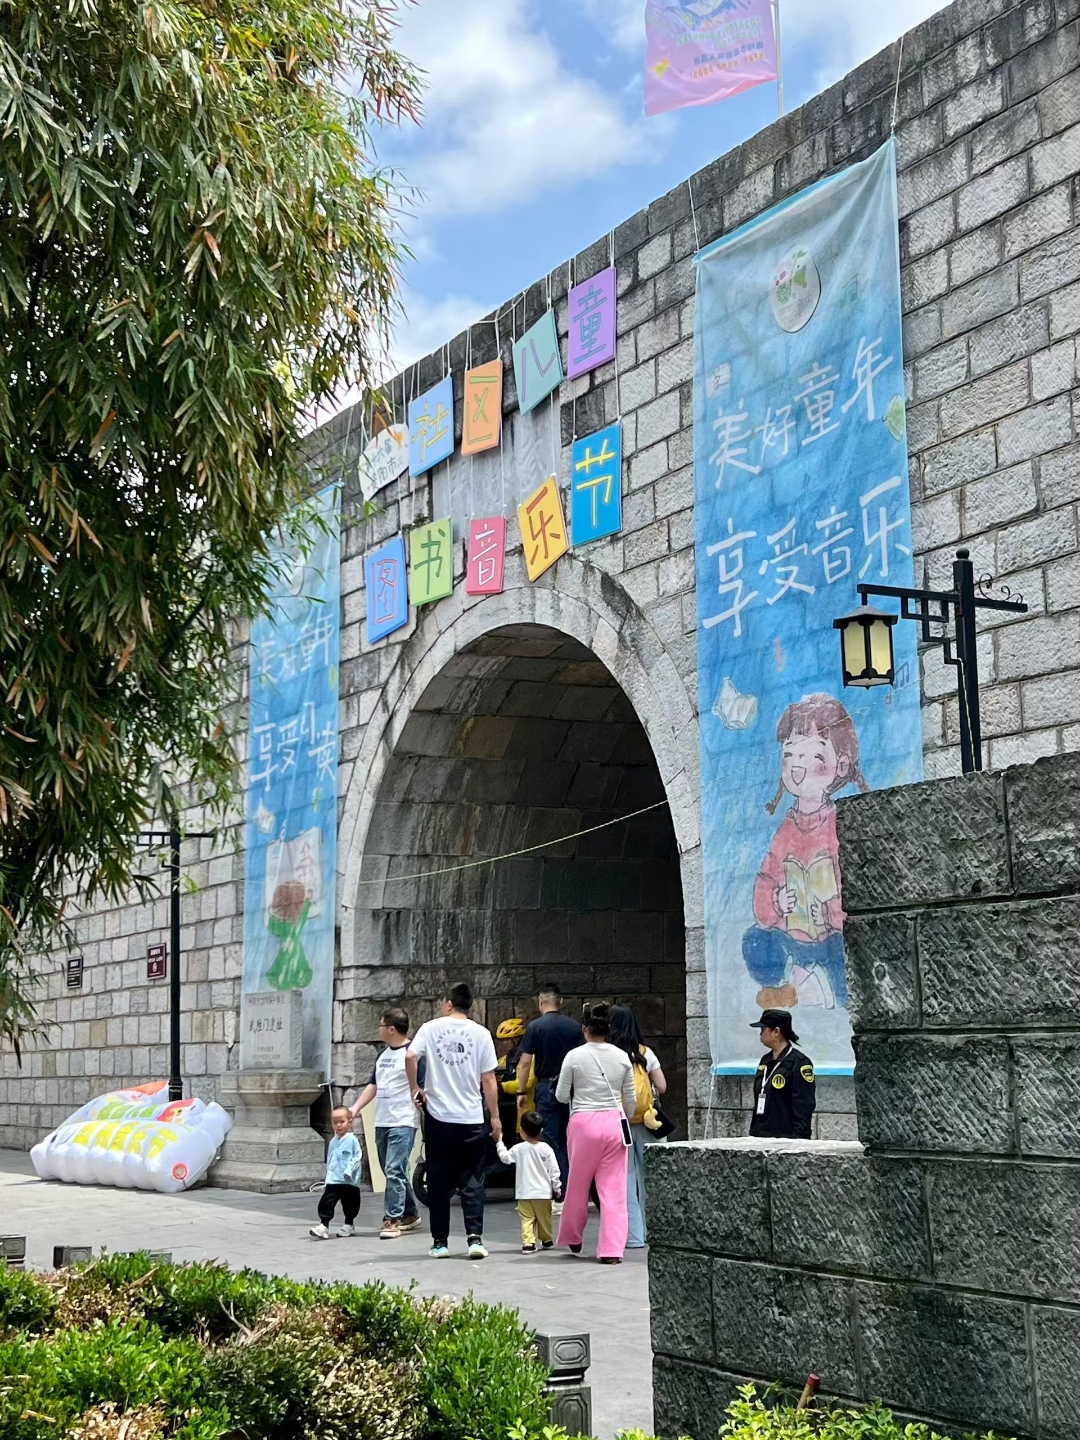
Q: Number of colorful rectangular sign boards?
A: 9